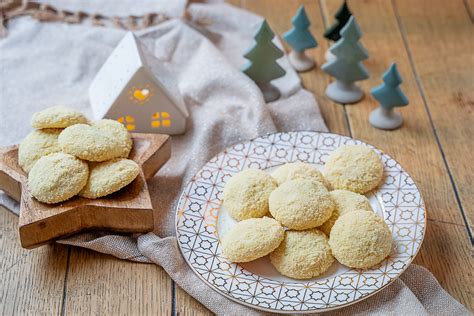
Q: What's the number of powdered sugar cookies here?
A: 14